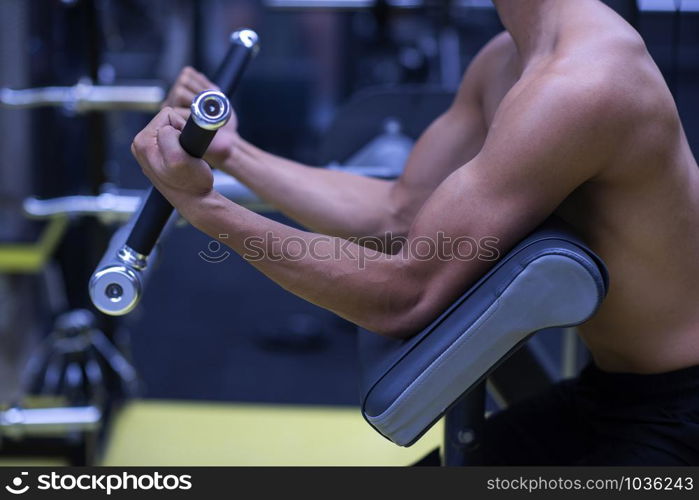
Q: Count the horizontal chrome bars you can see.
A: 3